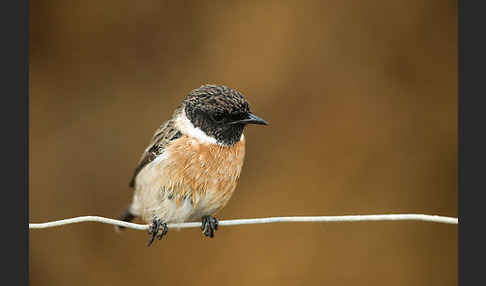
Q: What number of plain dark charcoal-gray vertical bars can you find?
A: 2